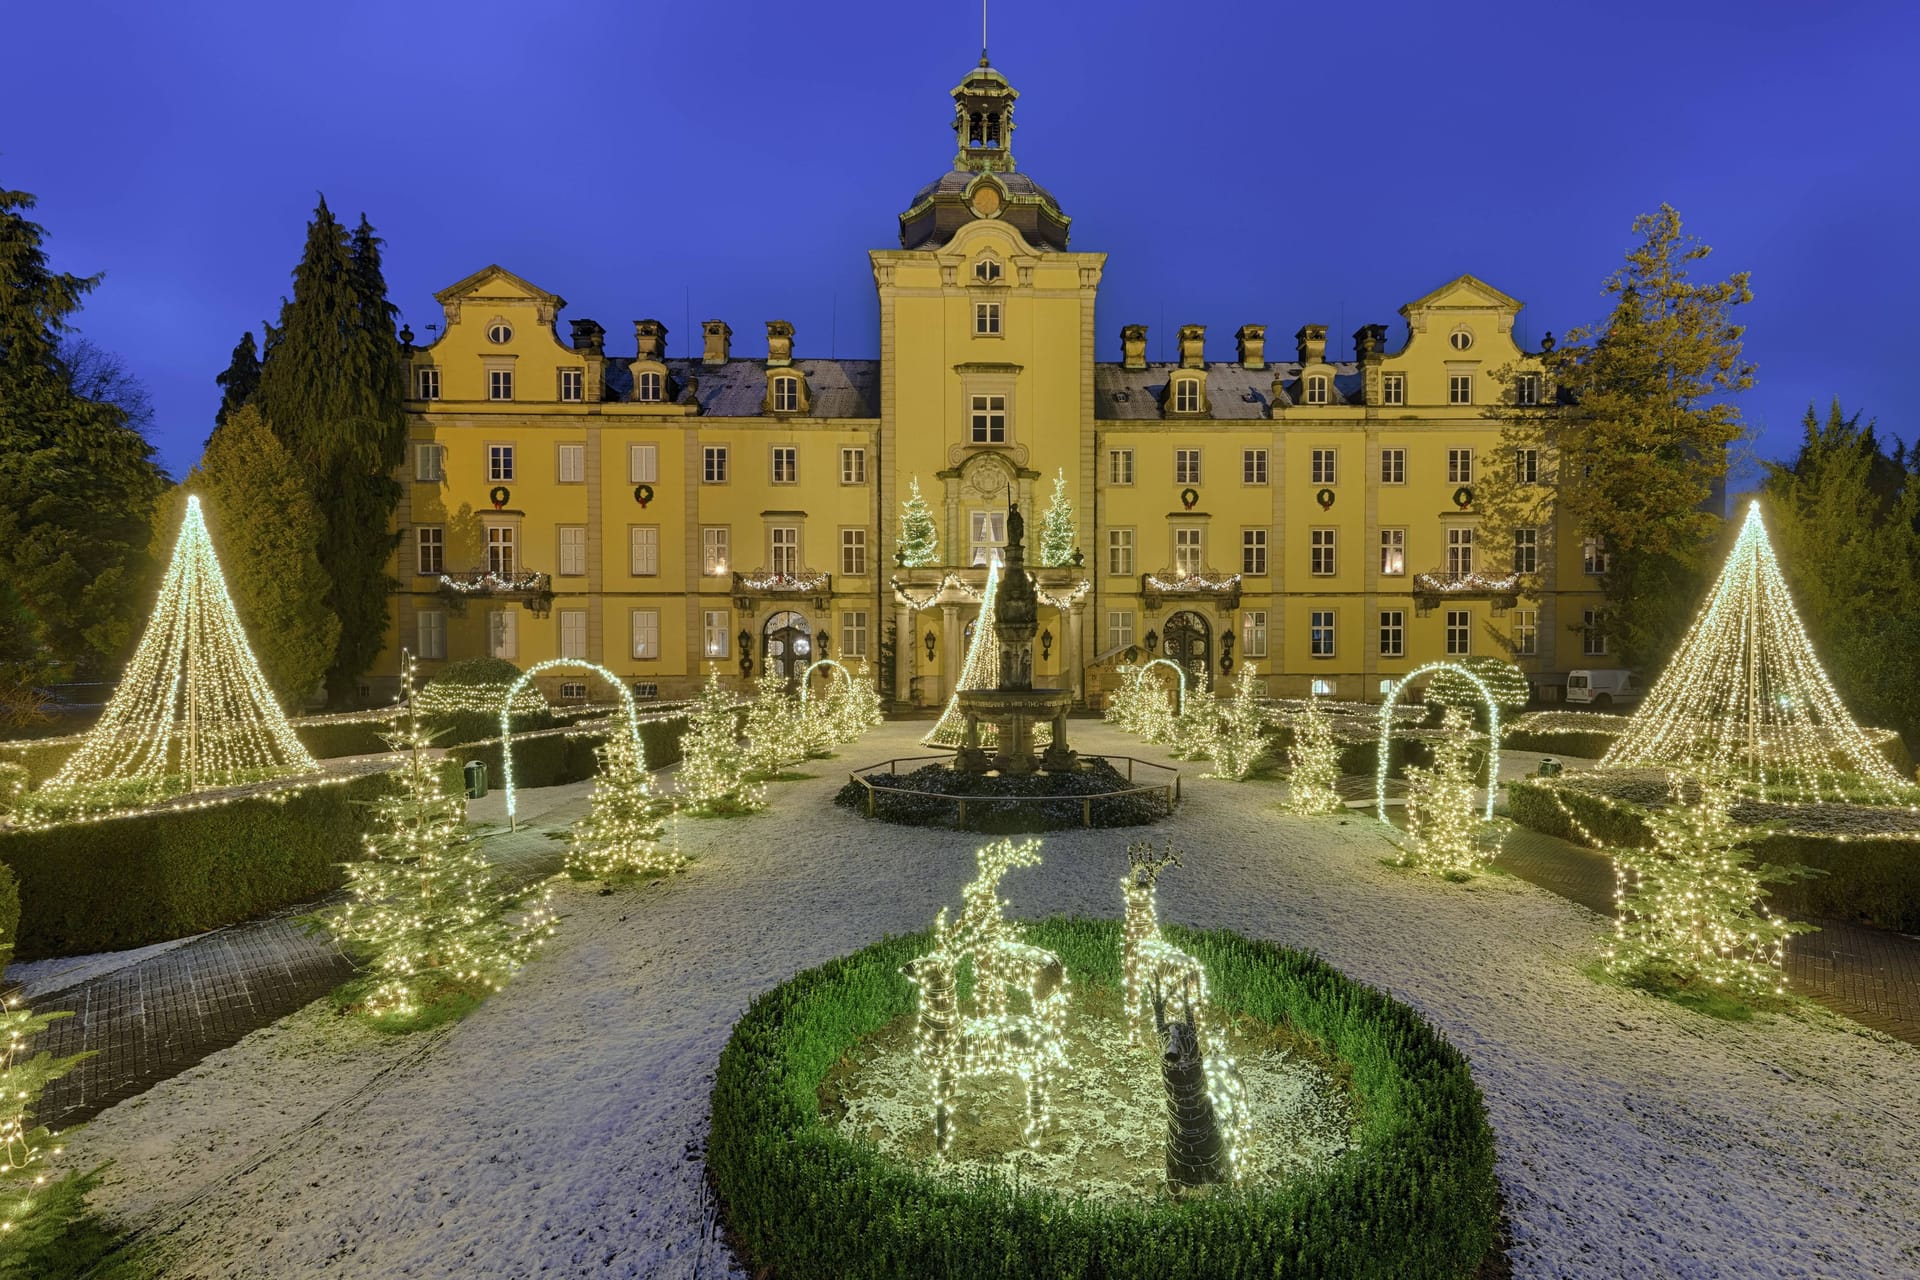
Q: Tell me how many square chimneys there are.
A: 9